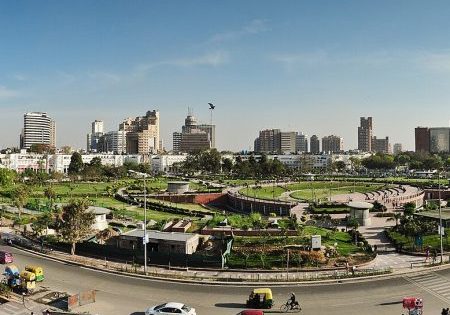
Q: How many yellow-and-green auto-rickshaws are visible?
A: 2